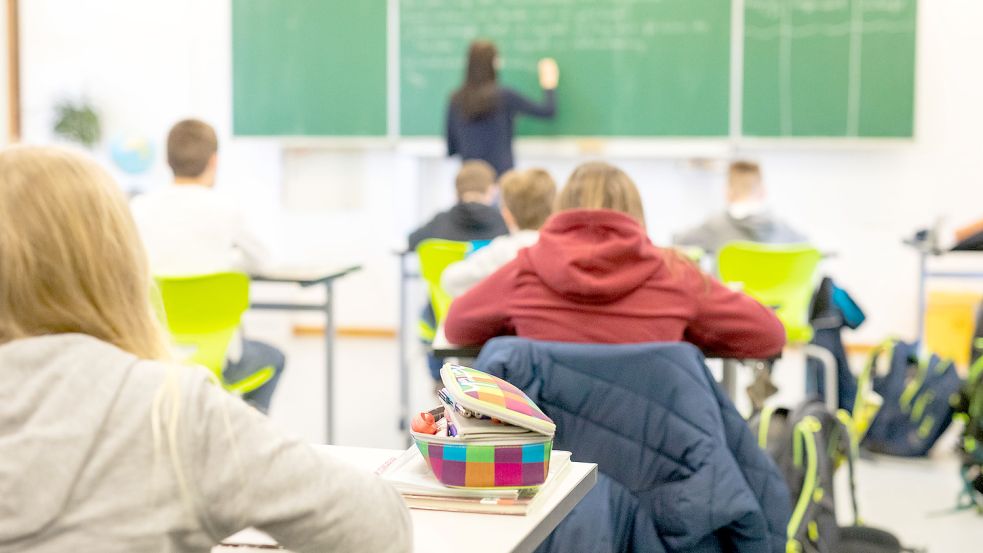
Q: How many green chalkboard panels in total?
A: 3